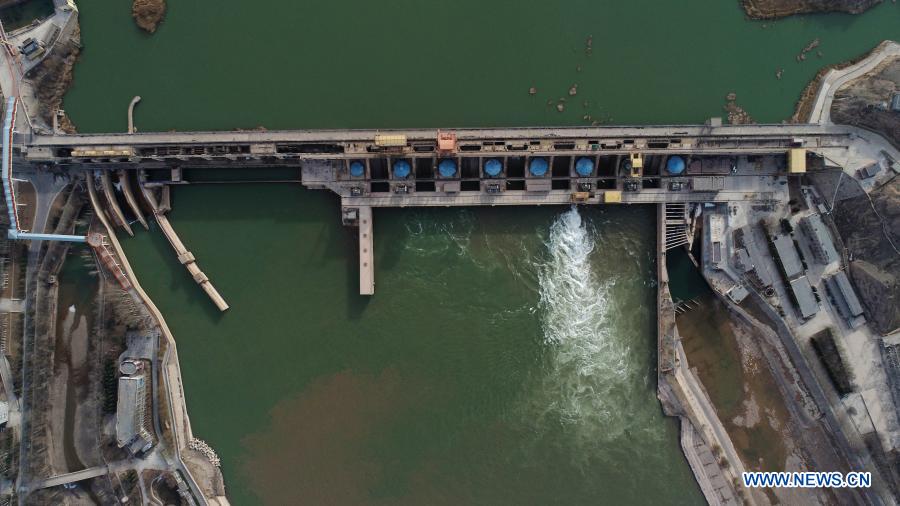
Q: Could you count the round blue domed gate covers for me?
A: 7